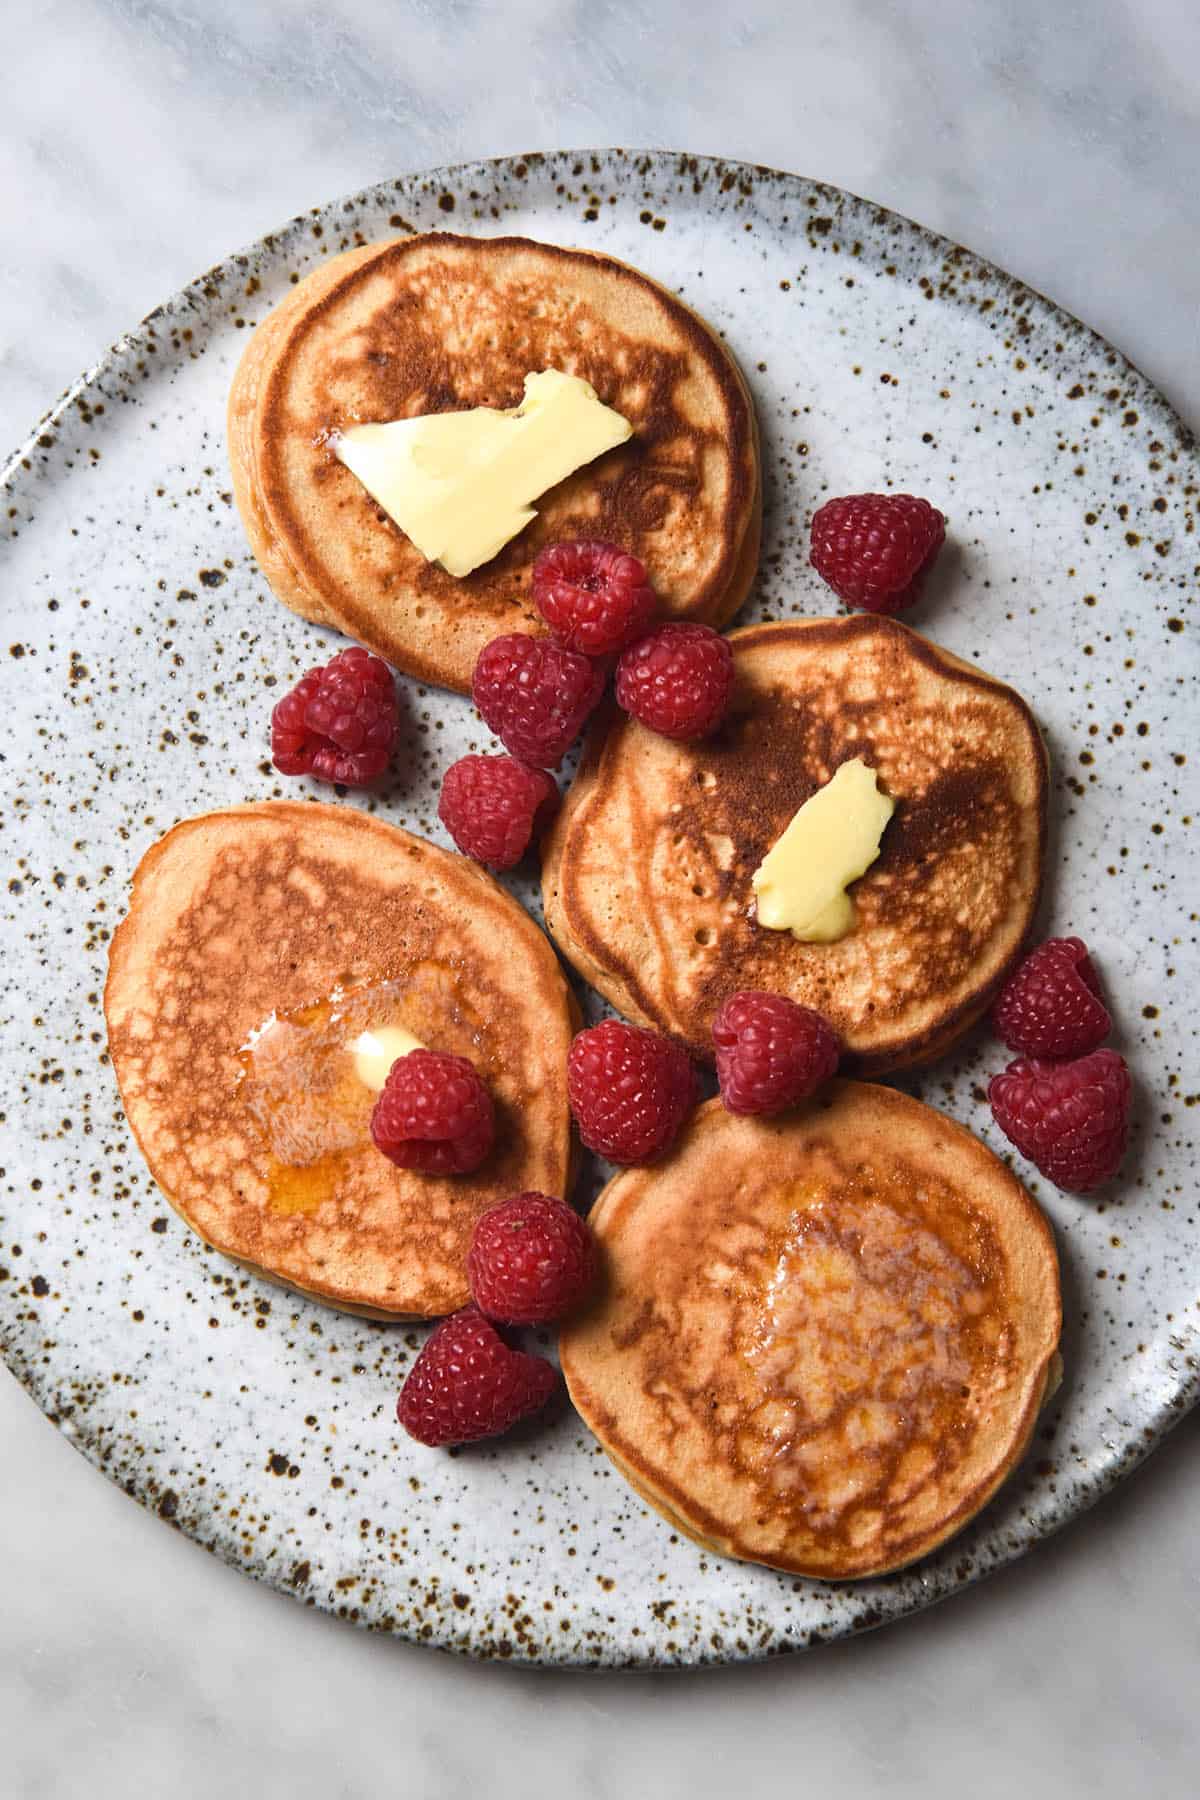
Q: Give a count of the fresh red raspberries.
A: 13